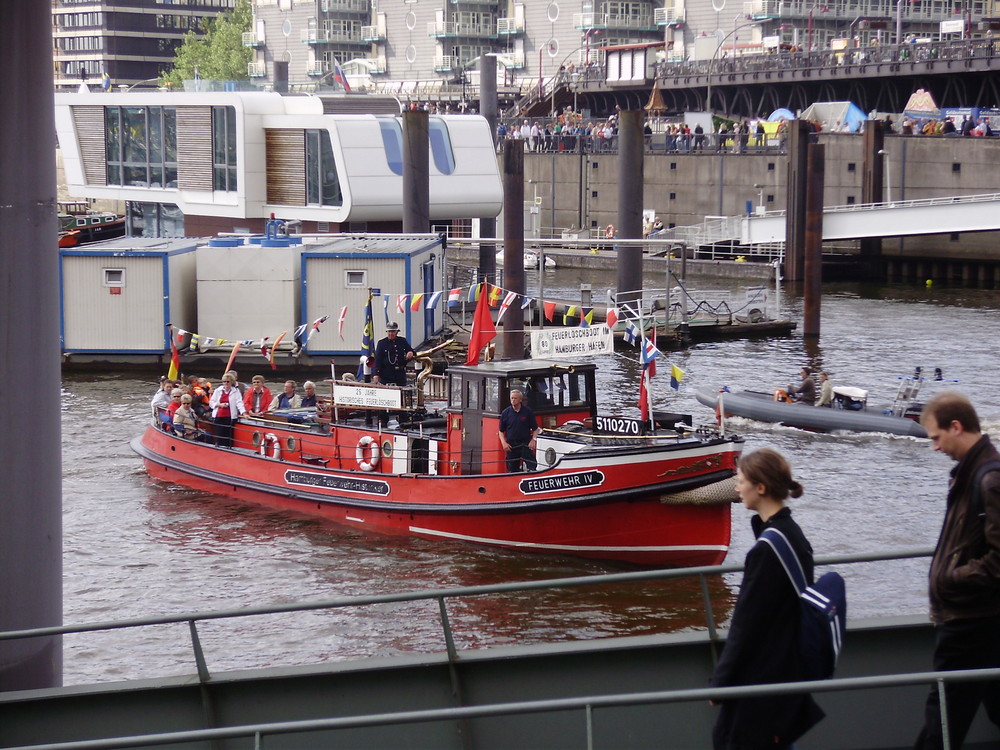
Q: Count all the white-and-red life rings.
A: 2